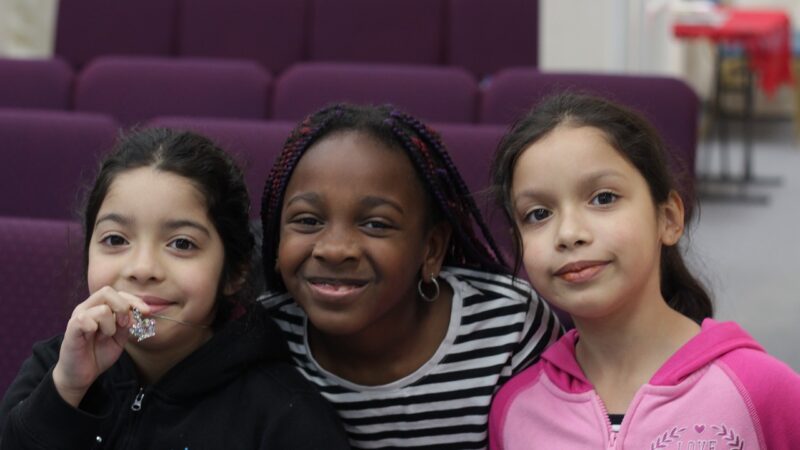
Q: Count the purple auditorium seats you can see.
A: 12